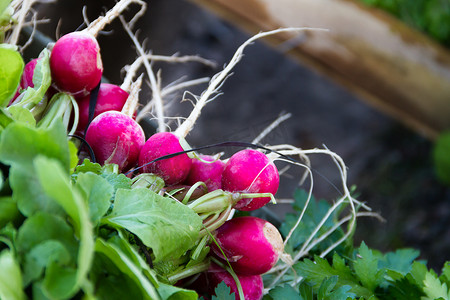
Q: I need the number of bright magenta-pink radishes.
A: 9